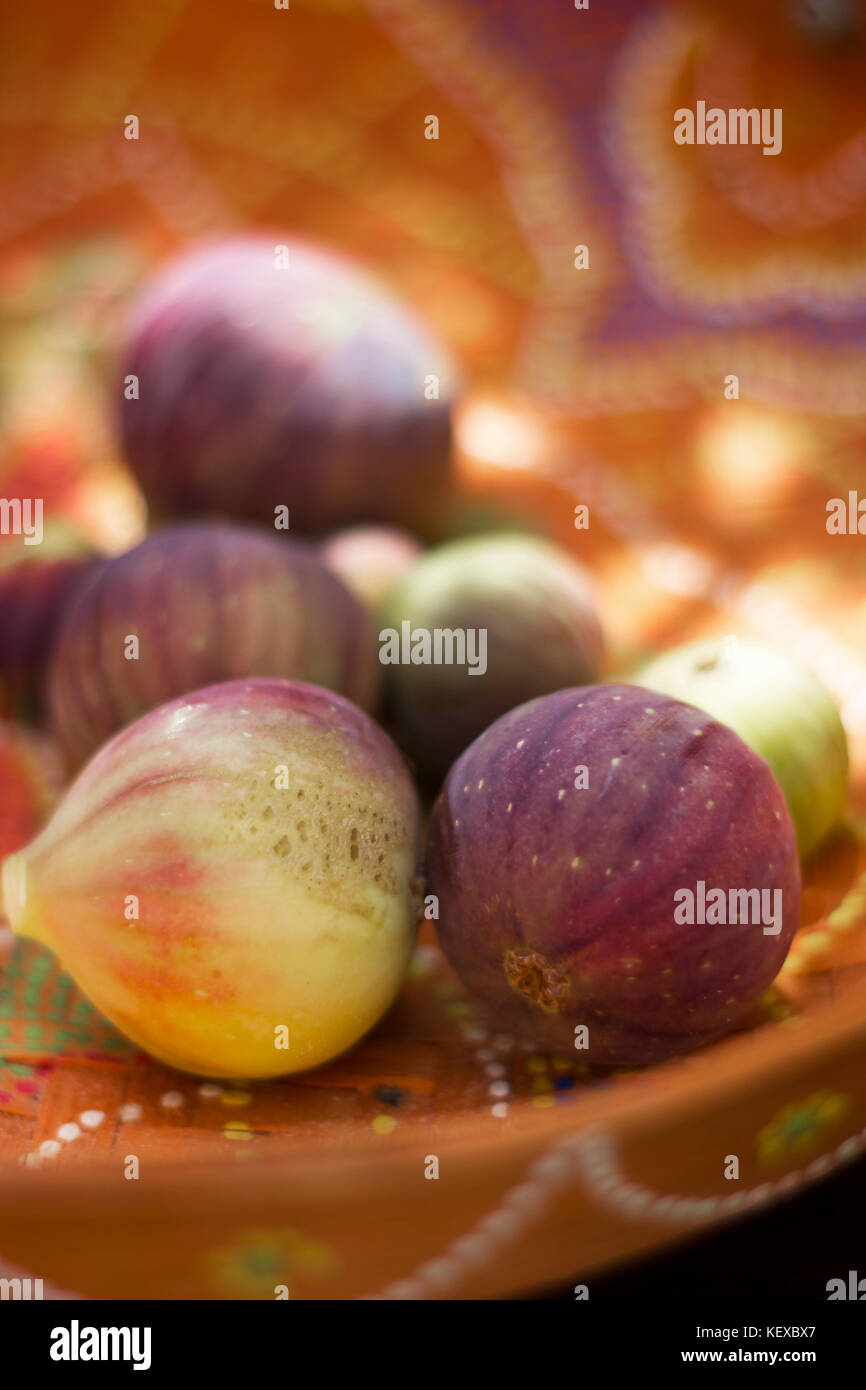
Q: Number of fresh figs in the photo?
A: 8